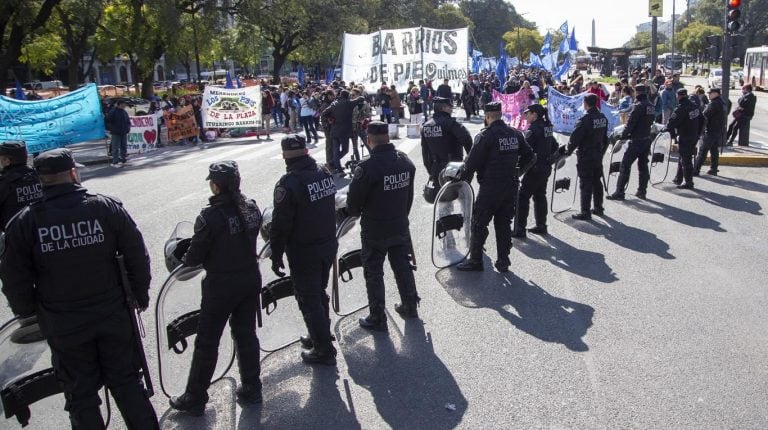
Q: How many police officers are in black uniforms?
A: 12